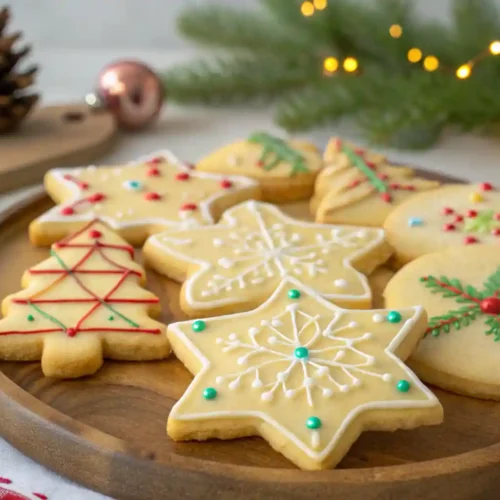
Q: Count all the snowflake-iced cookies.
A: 2